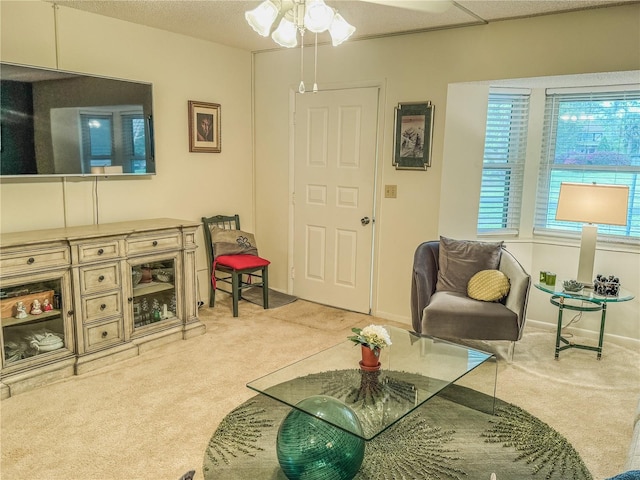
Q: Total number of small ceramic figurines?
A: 3